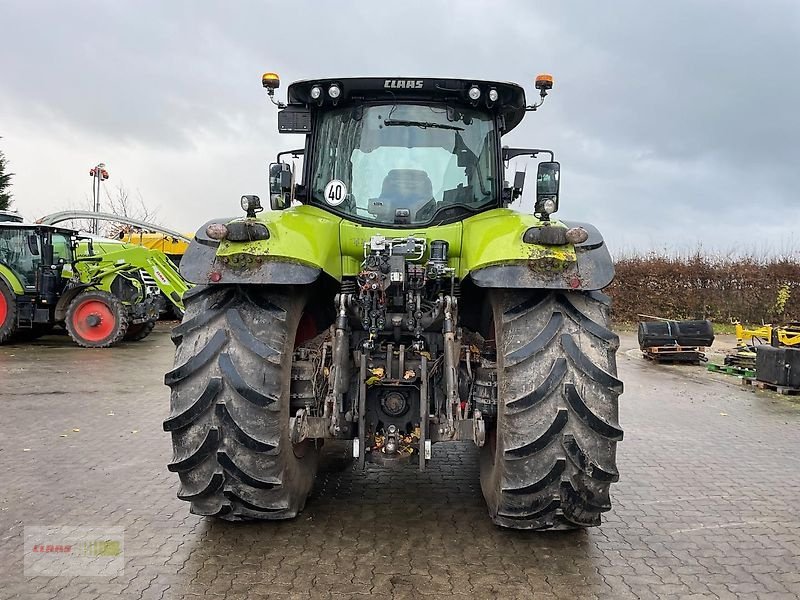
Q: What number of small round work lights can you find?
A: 6